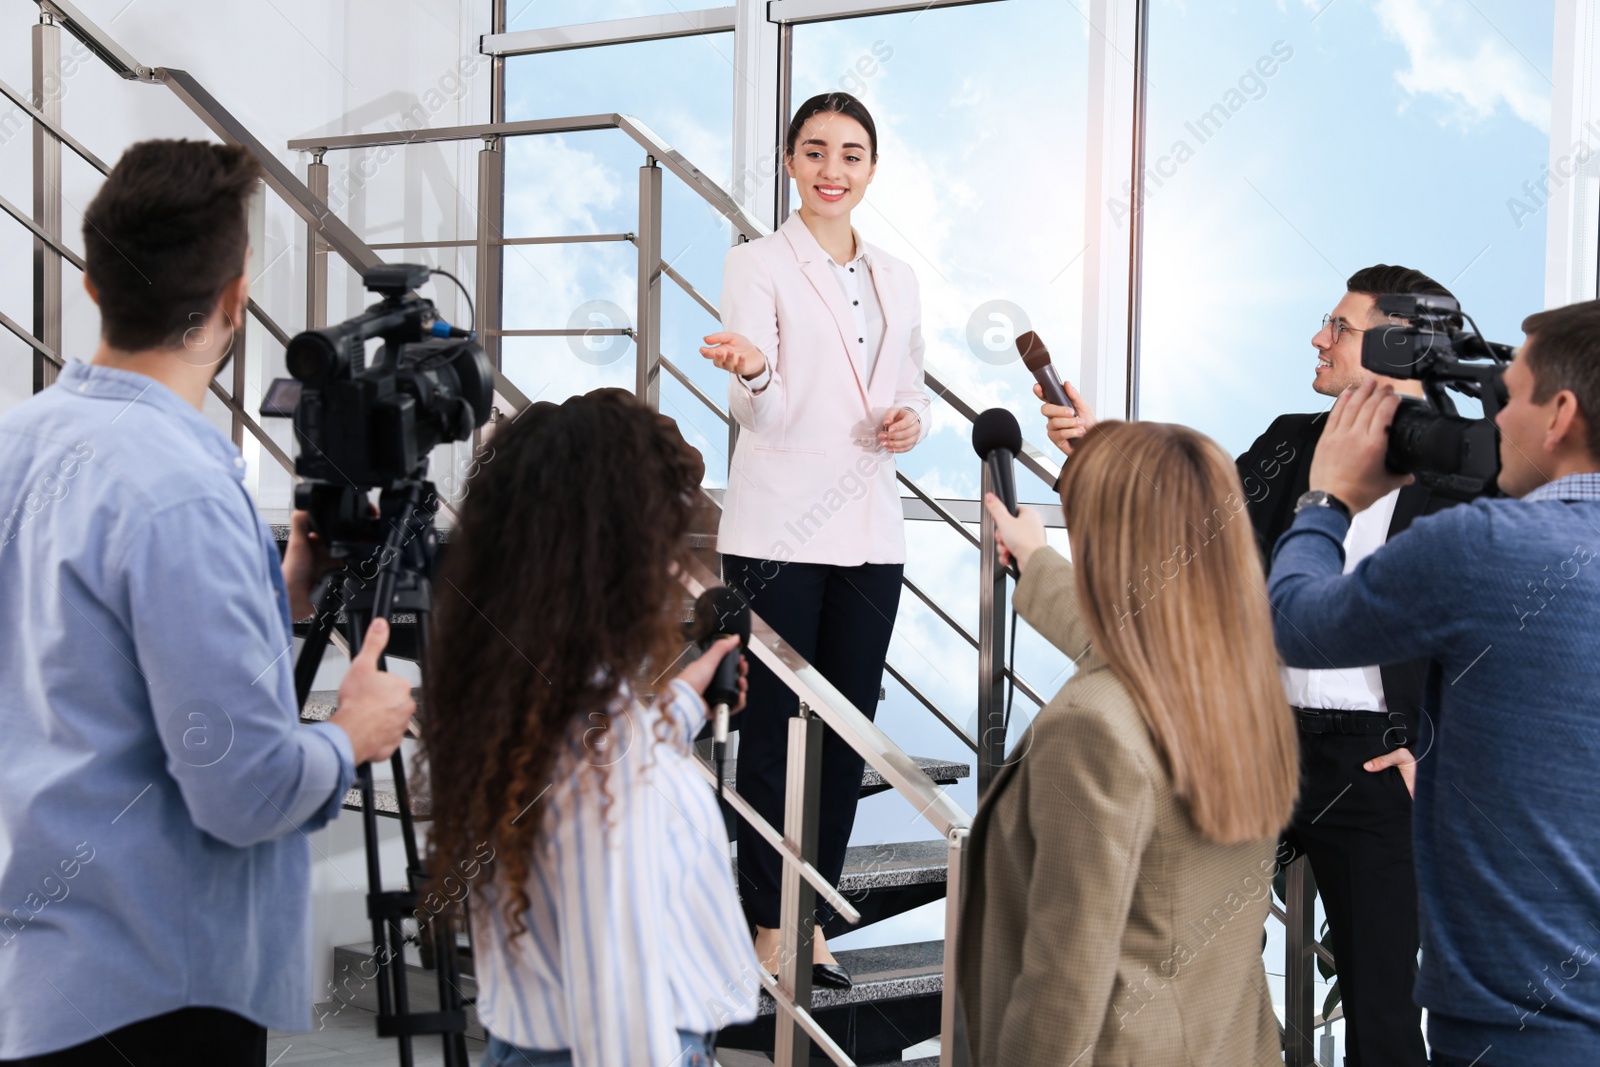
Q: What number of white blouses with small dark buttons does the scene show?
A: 1